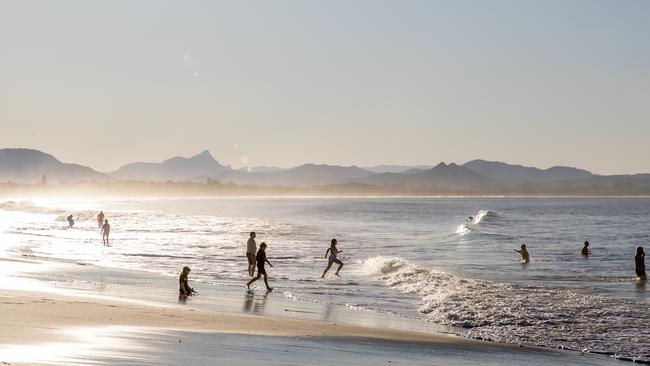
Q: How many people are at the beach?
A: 10